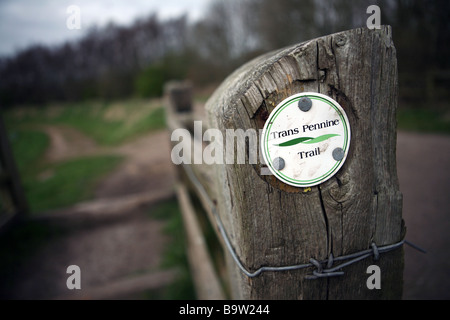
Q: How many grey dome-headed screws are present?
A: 3